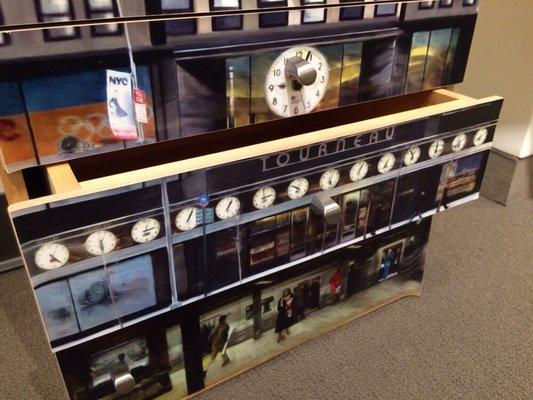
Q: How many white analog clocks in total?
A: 15